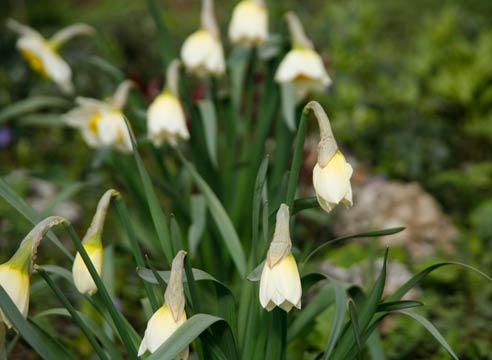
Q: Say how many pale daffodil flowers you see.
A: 11